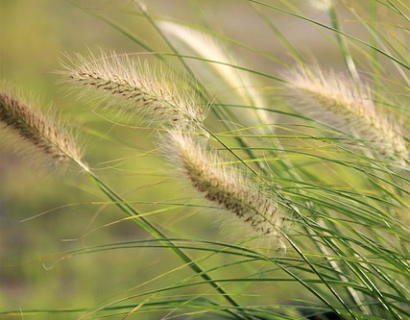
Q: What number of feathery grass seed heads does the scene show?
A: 5